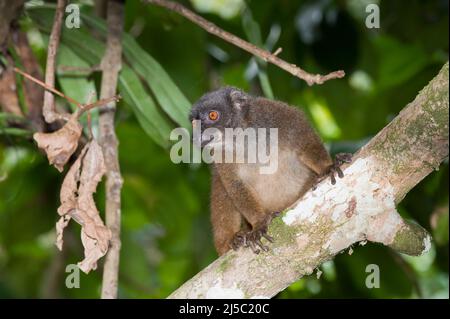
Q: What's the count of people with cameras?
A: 0